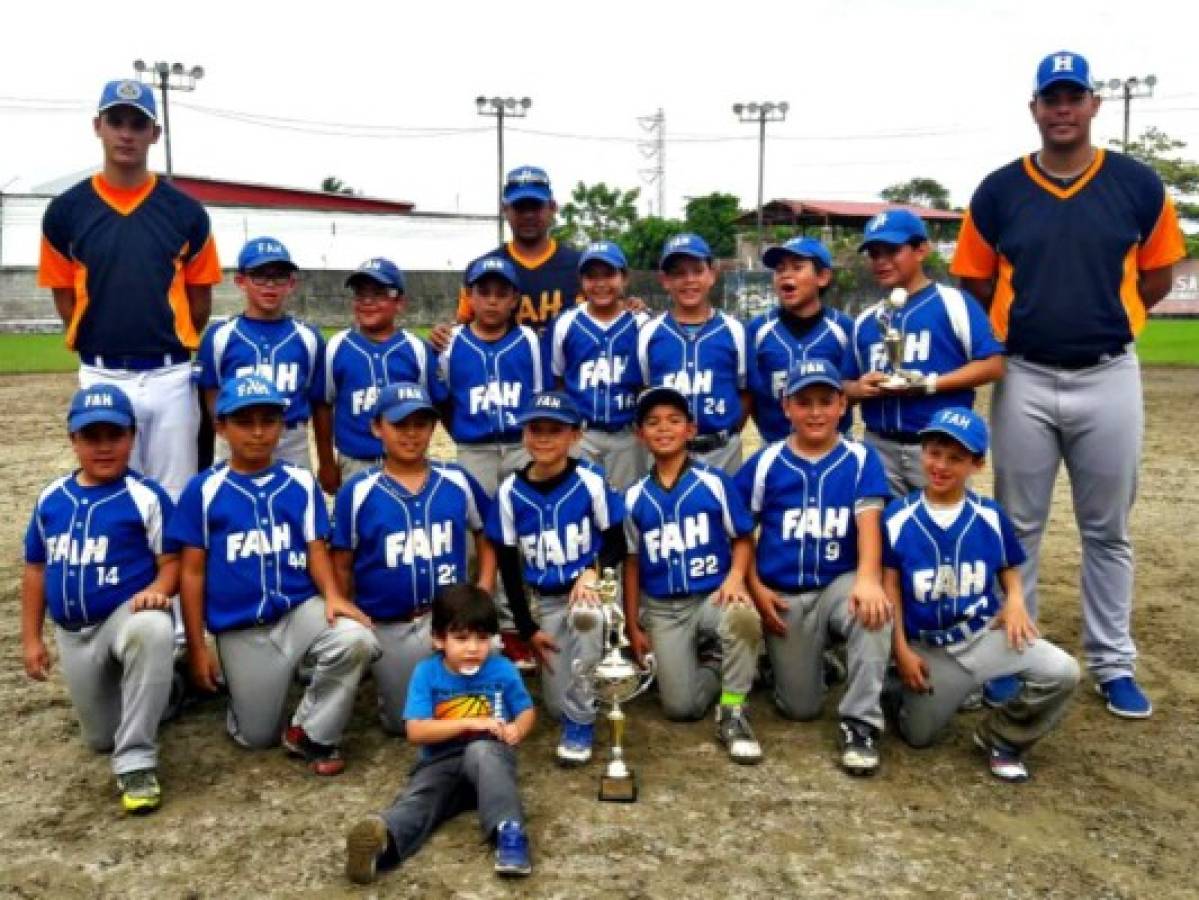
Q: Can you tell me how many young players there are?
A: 14